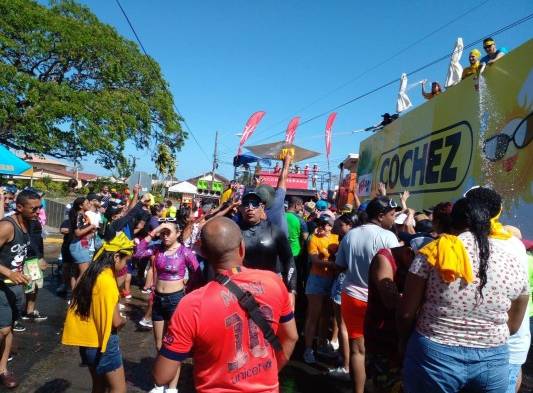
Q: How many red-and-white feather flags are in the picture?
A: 3